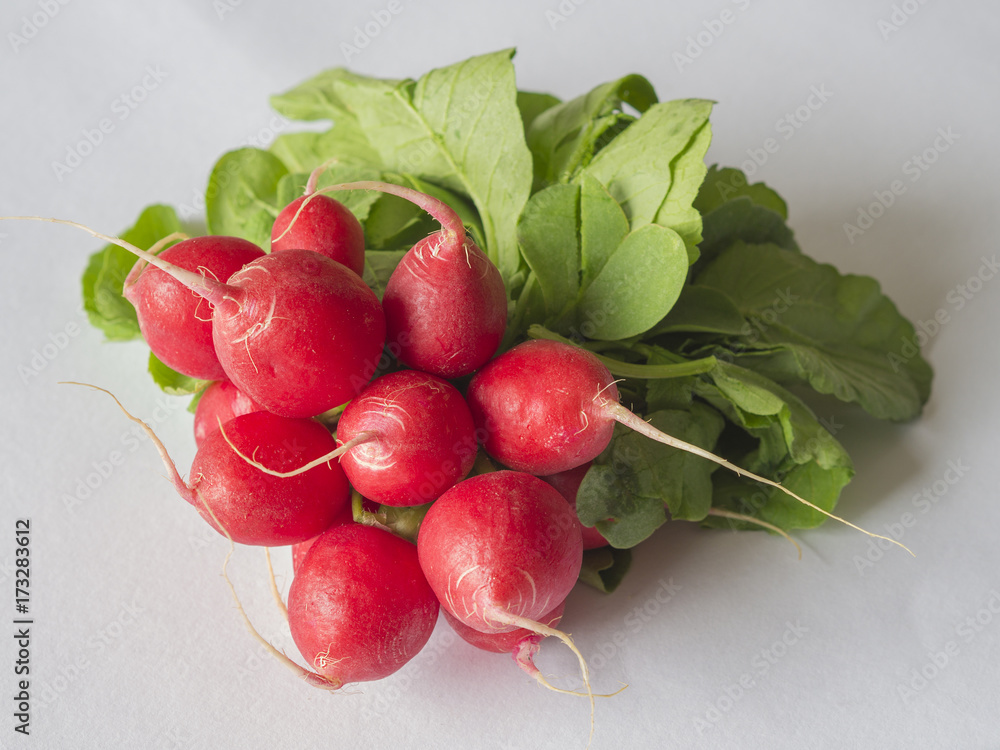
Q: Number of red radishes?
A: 13